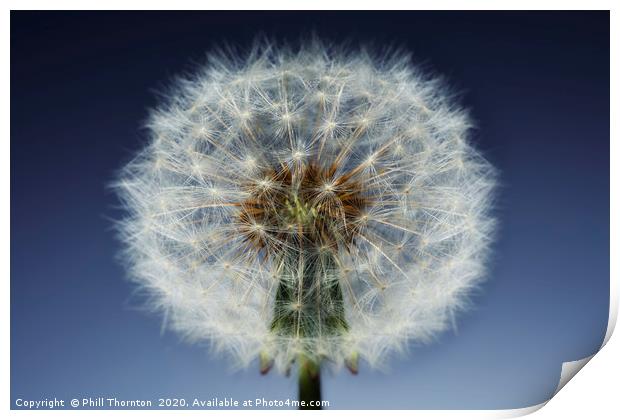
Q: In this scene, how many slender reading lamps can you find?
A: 0